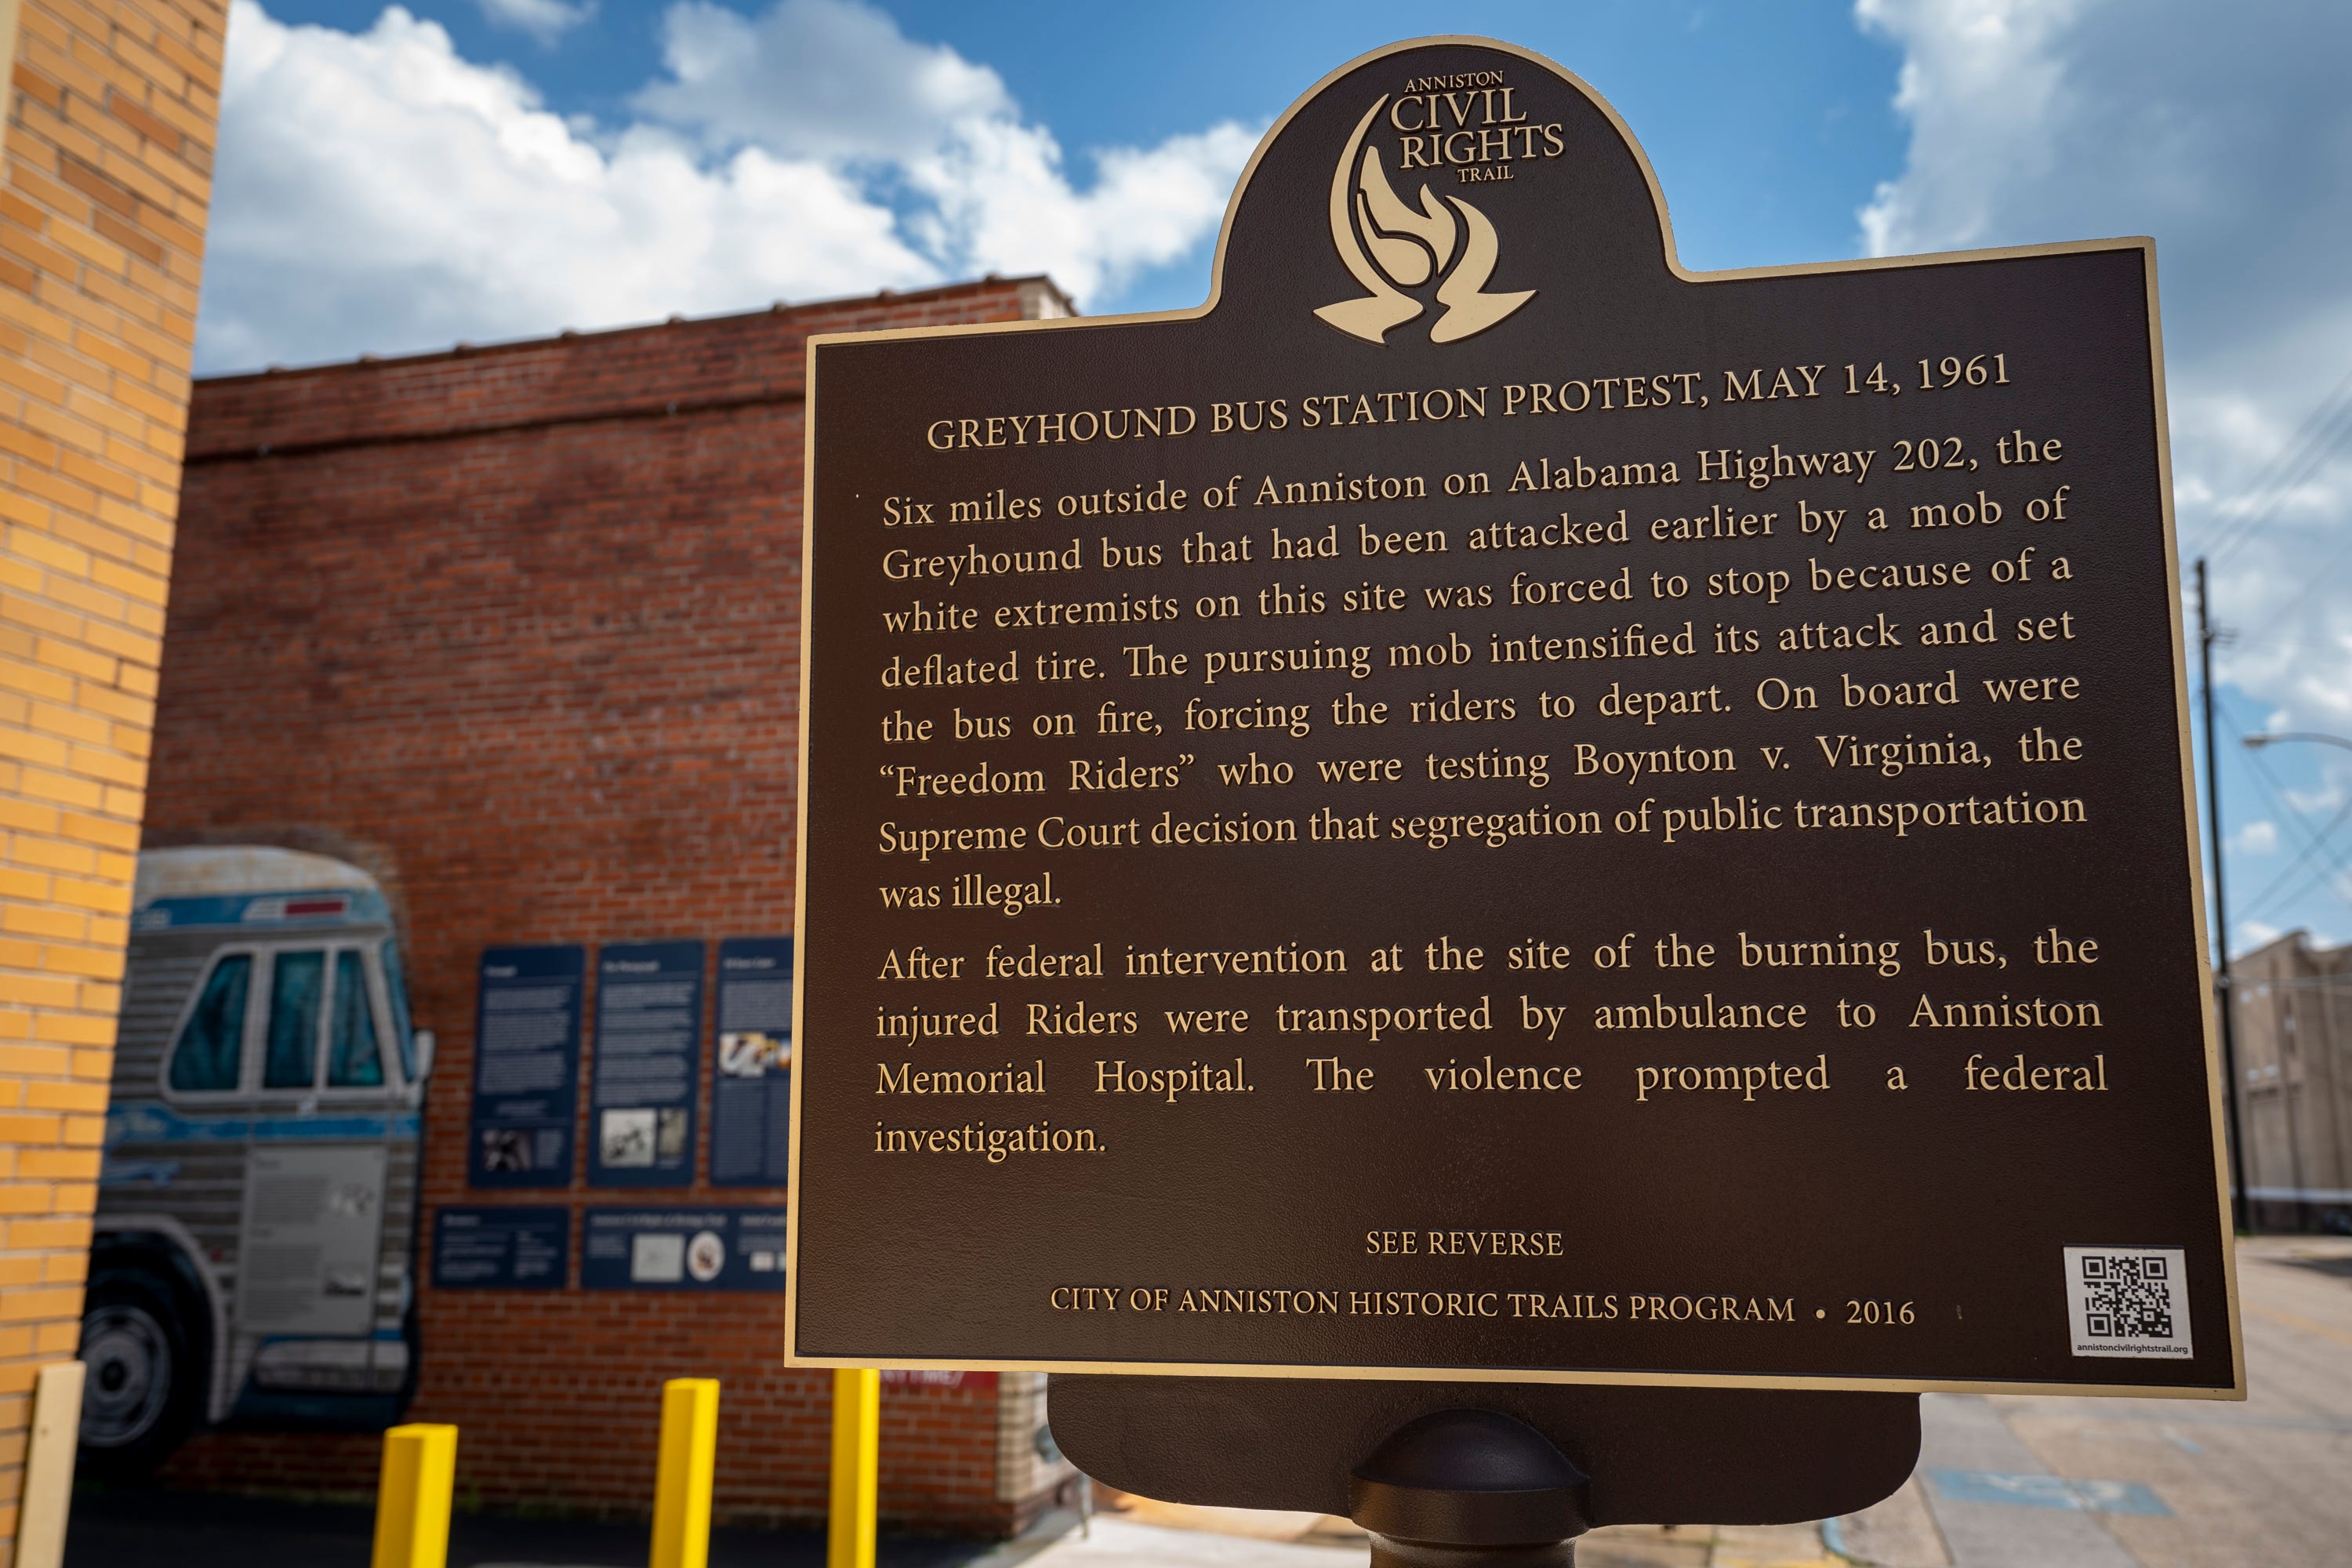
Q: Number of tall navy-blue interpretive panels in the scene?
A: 3